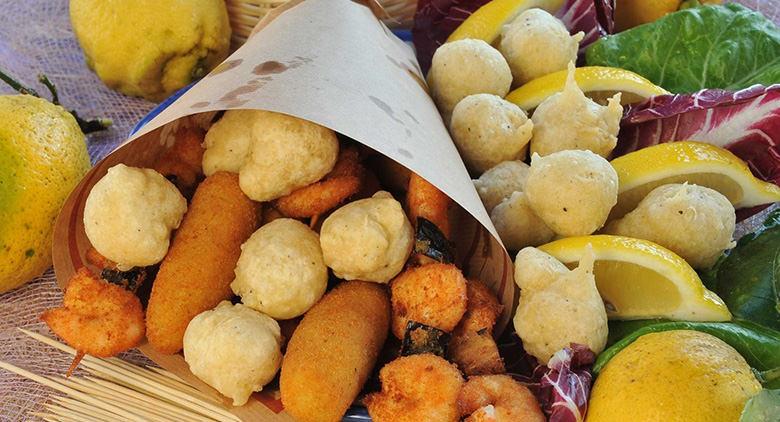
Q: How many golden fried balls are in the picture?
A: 14